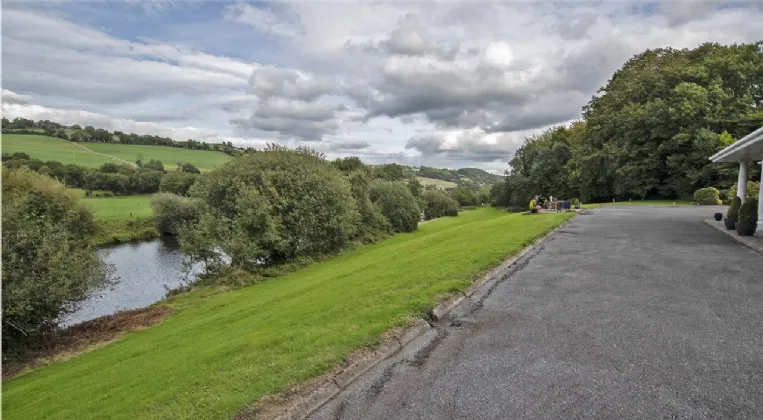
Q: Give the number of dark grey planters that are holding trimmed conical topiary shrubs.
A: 2